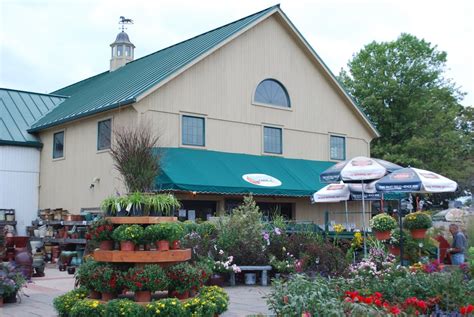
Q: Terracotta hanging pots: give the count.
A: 2